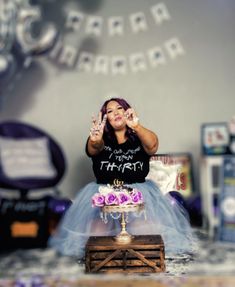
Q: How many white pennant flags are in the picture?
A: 13